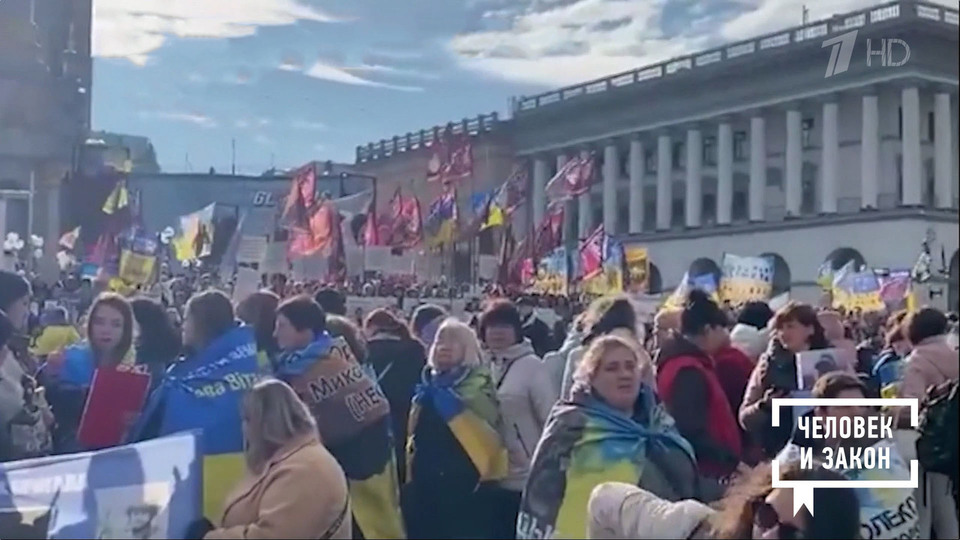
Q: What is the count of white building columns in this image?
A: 14